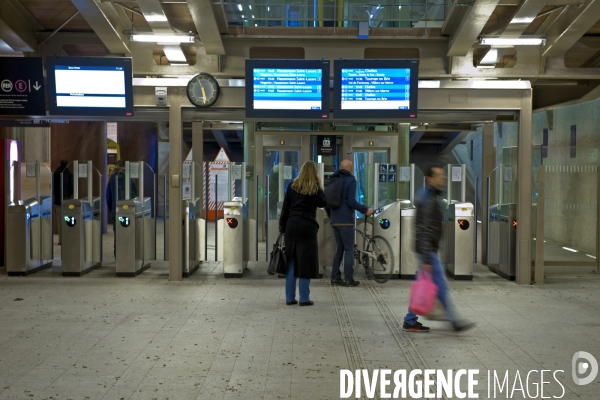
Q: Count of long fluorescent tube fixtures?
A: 2